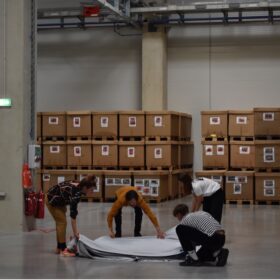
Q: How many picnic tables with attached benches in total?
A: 0